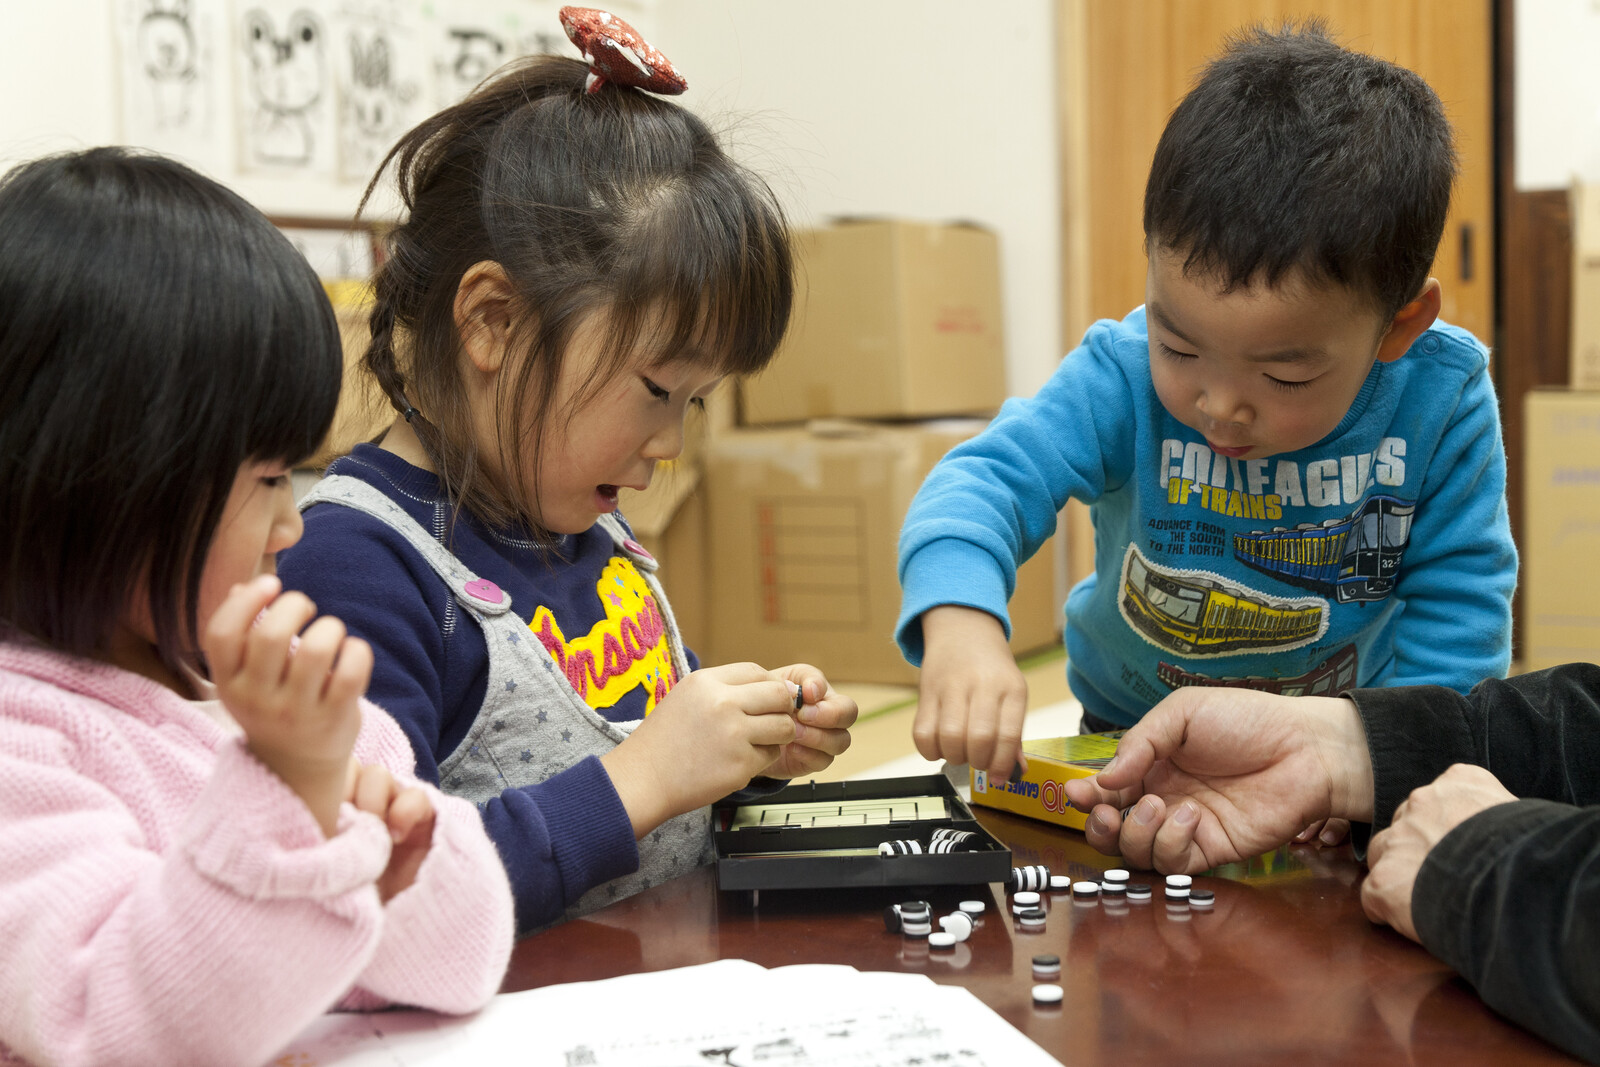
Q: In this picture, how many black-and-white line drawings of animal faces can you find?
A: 3